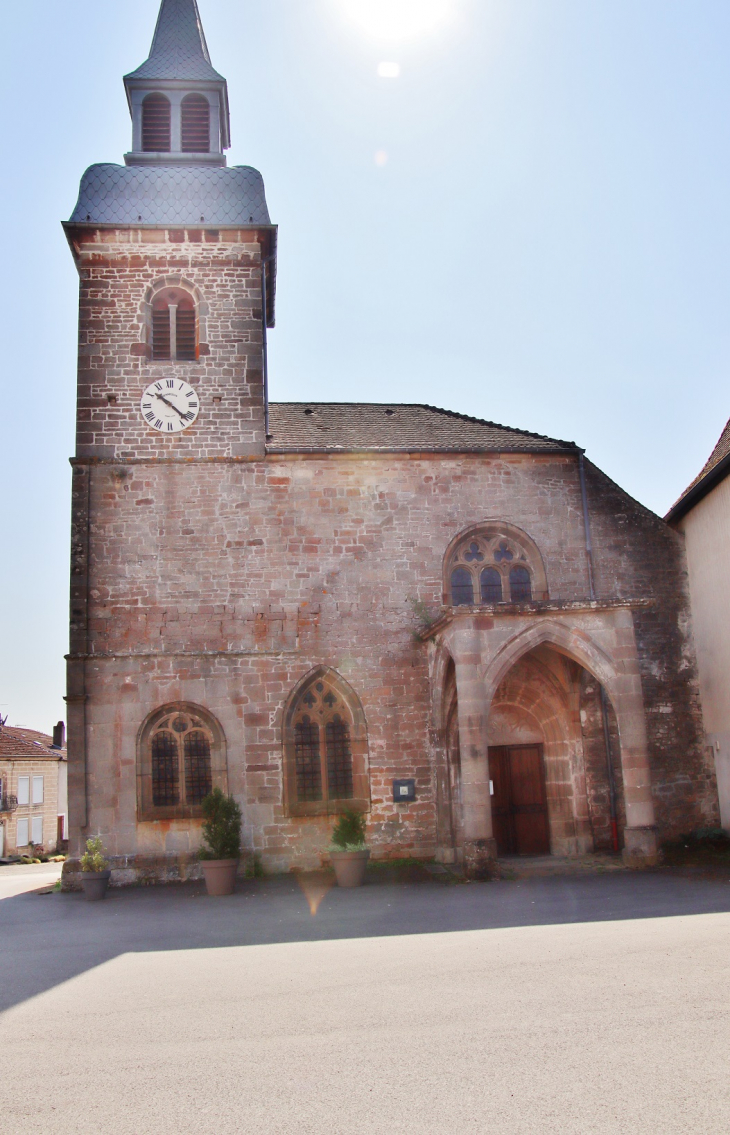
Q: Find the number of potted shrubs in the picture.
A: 3